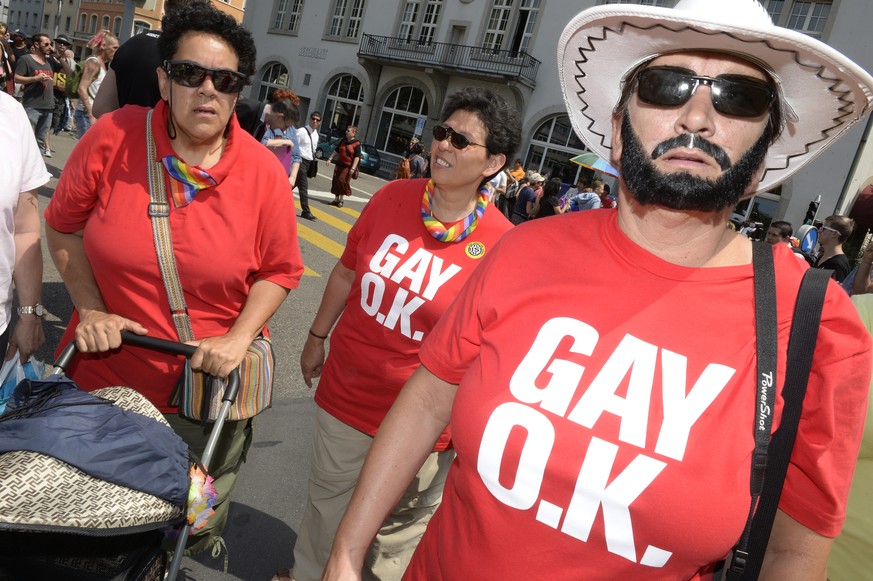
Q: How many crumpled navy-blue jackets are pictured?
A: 1